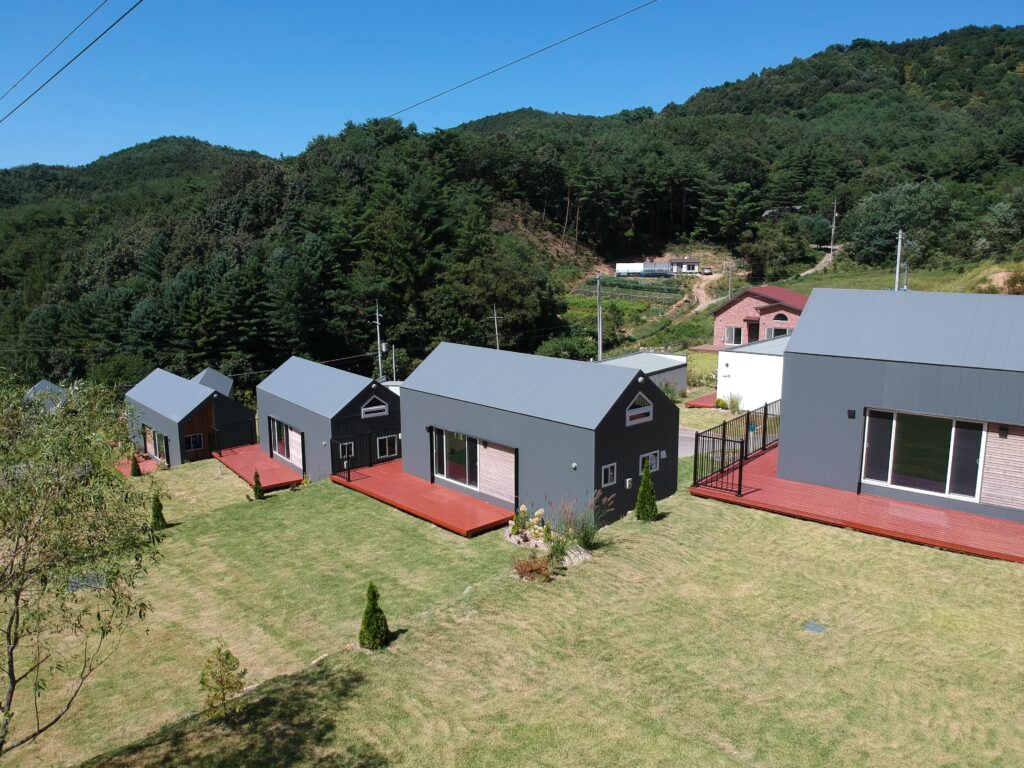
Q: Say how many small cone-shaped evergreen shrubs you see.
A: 5